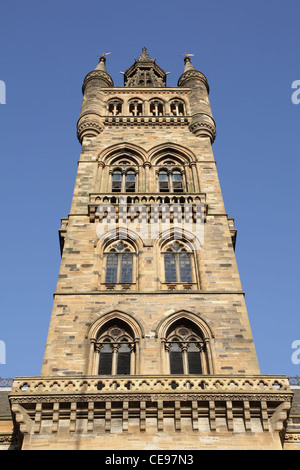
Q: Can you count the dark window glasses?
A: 12